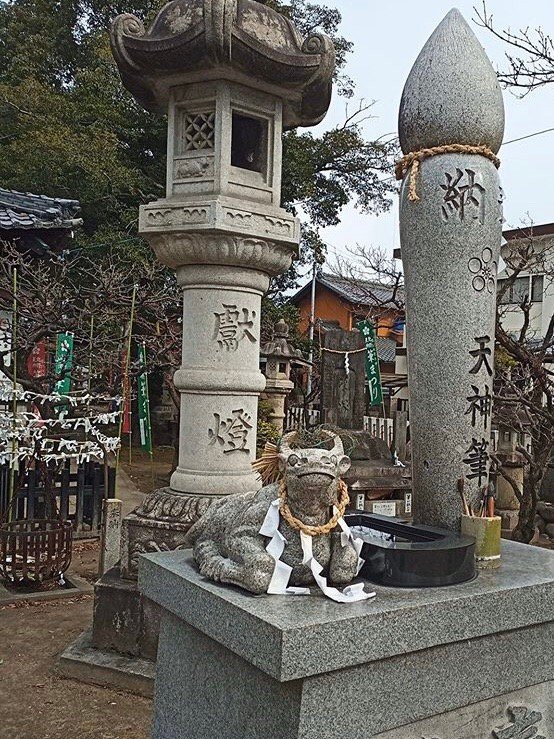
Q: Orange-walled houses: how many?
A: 1